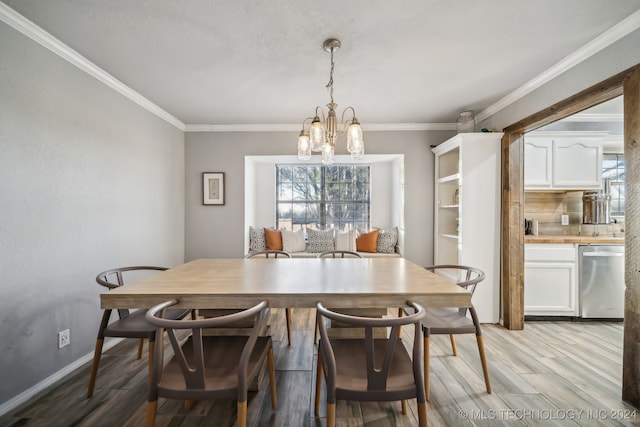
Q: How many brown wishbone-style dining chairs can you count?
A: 6